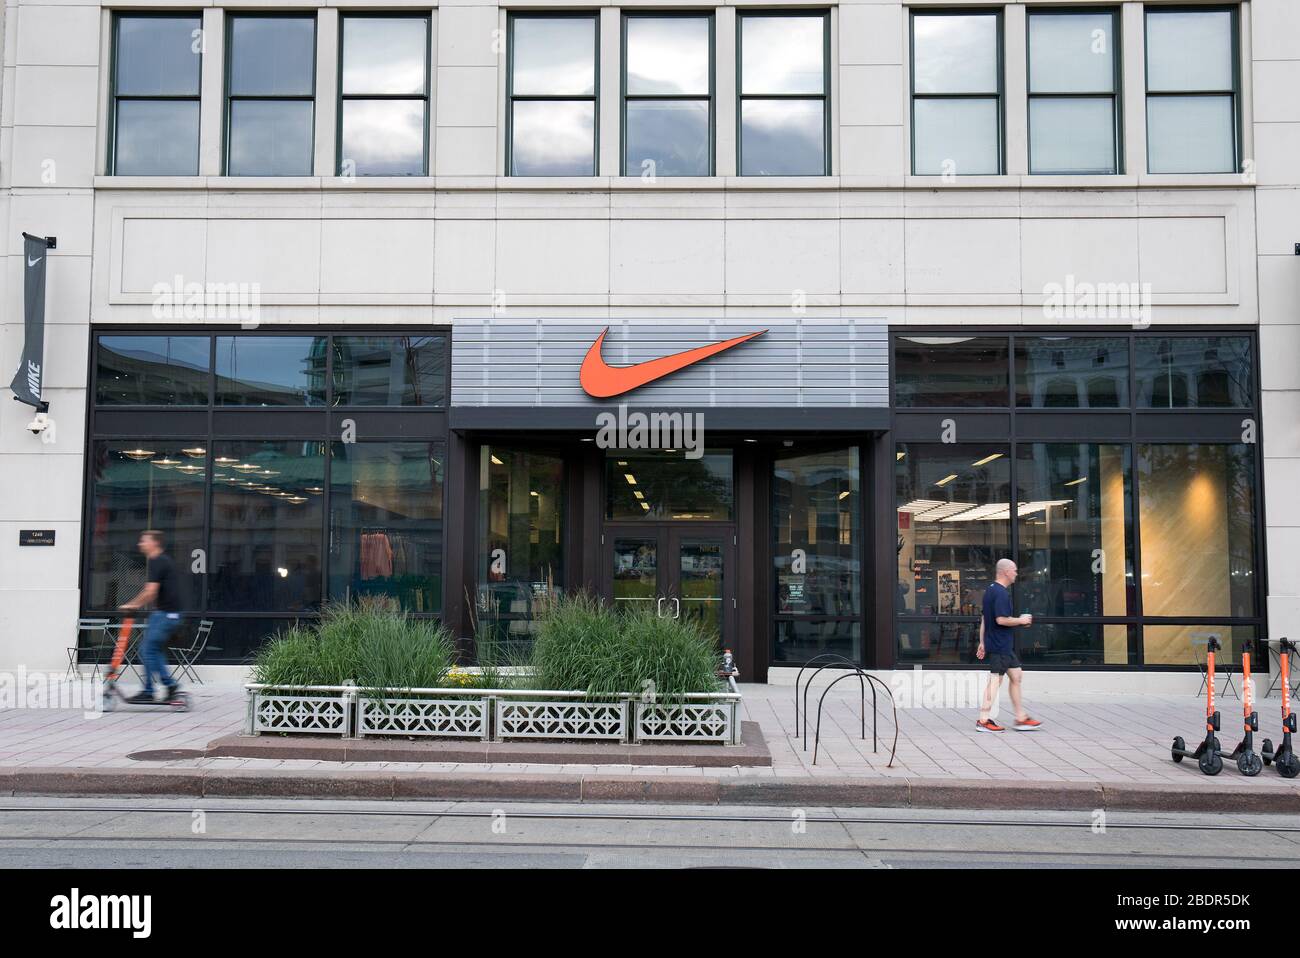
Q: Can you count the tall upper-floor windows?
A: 9